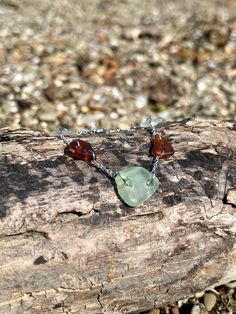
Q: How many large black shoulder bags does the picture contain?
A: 0